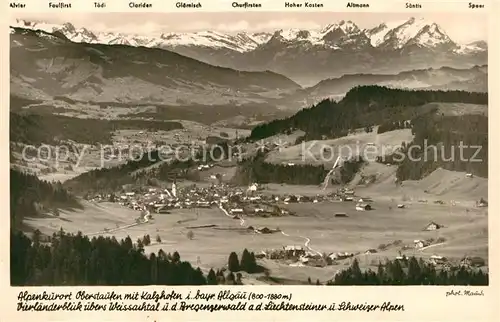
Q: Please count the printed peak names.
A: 10